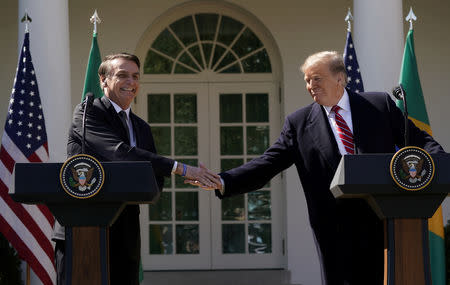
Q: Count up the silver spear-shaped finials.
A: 4